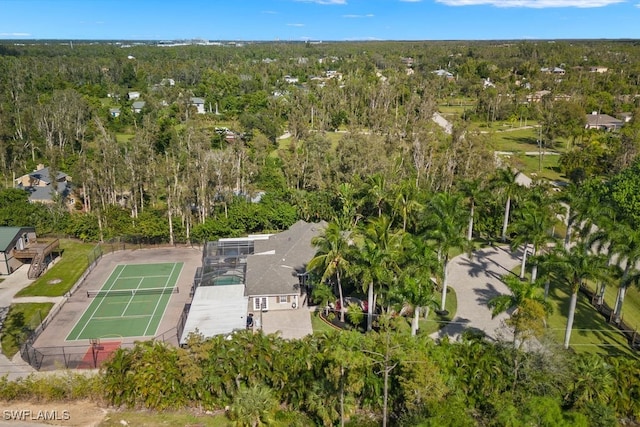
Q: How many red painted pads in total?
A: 1